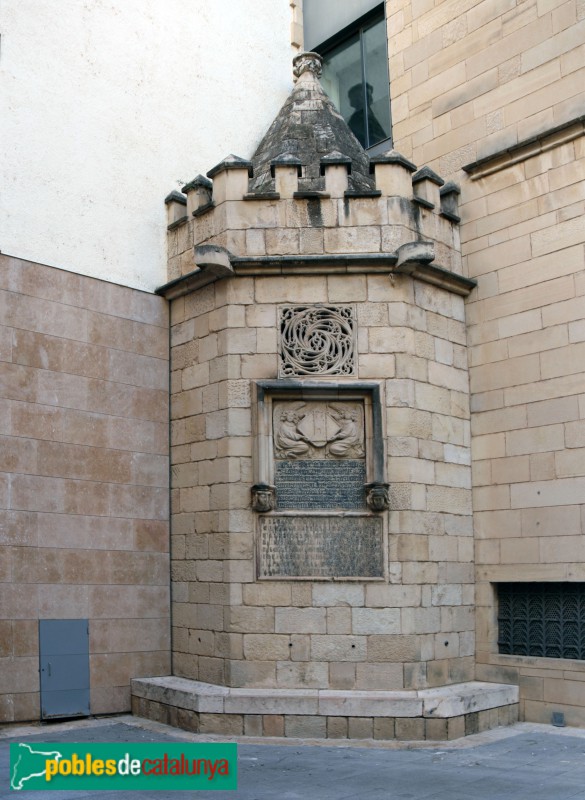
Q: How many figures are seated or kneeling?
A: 2